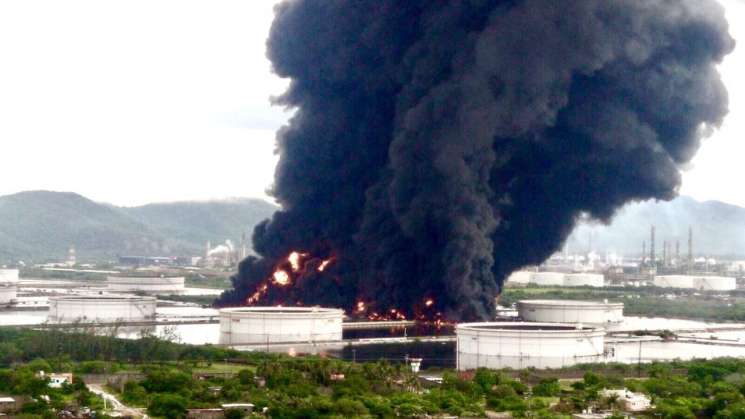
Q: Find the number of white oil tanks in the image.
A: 12